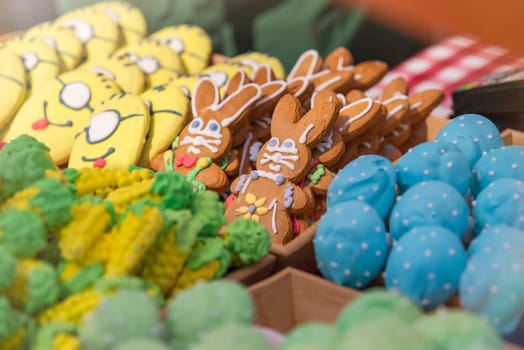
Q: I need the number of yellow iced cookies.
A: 14